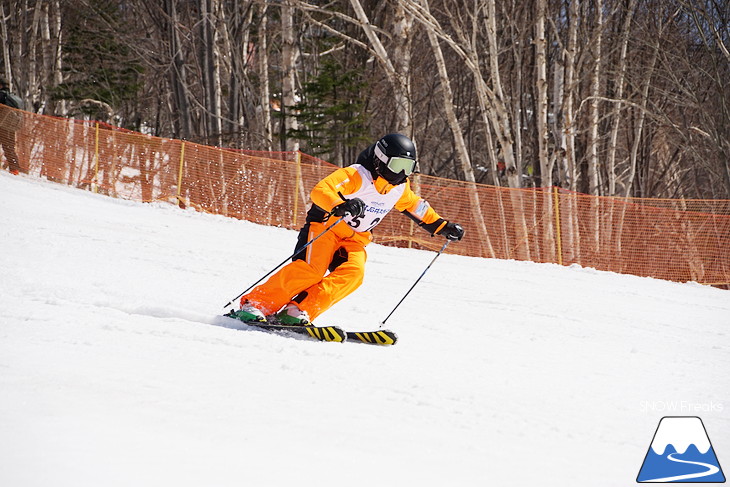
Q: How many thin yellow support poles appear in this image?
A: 5